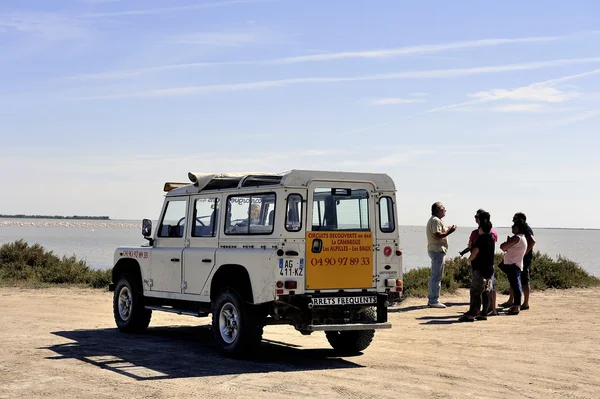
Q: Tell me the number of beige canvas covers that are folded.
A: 1